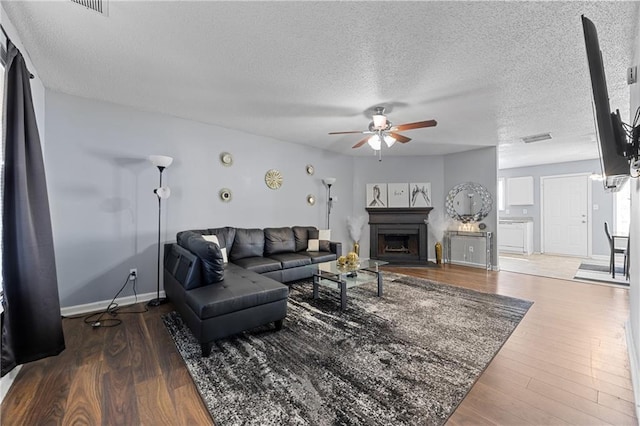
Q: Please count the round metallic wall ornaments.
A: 5